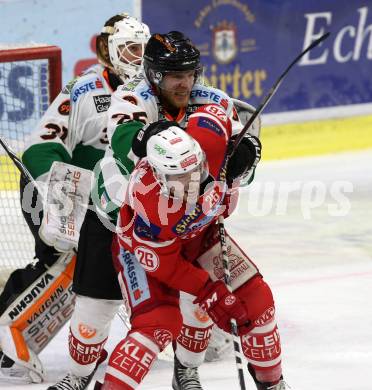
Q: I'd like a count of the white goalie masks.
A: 1